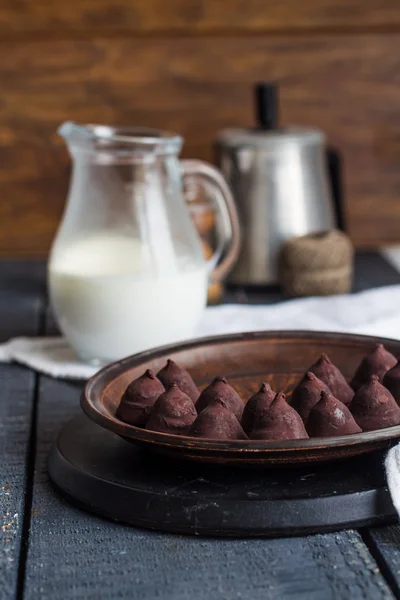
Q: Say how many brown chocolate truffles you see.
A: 13